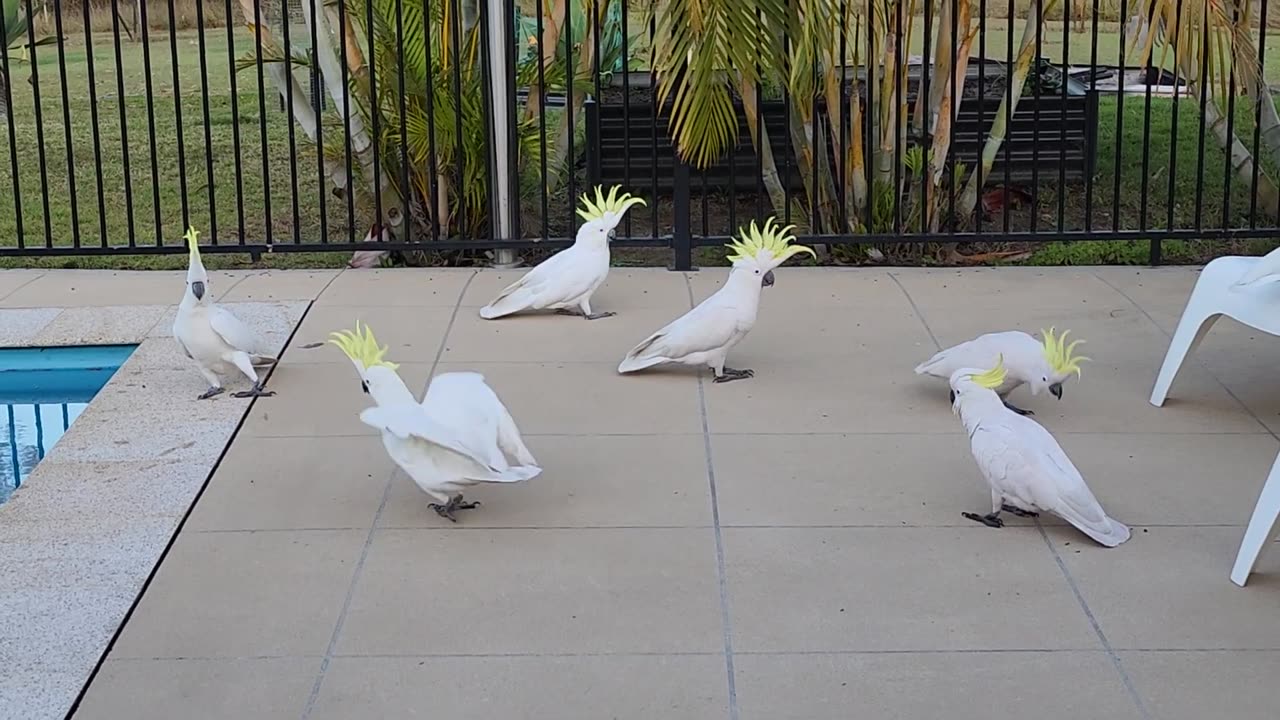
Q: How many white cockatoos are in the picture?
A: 6